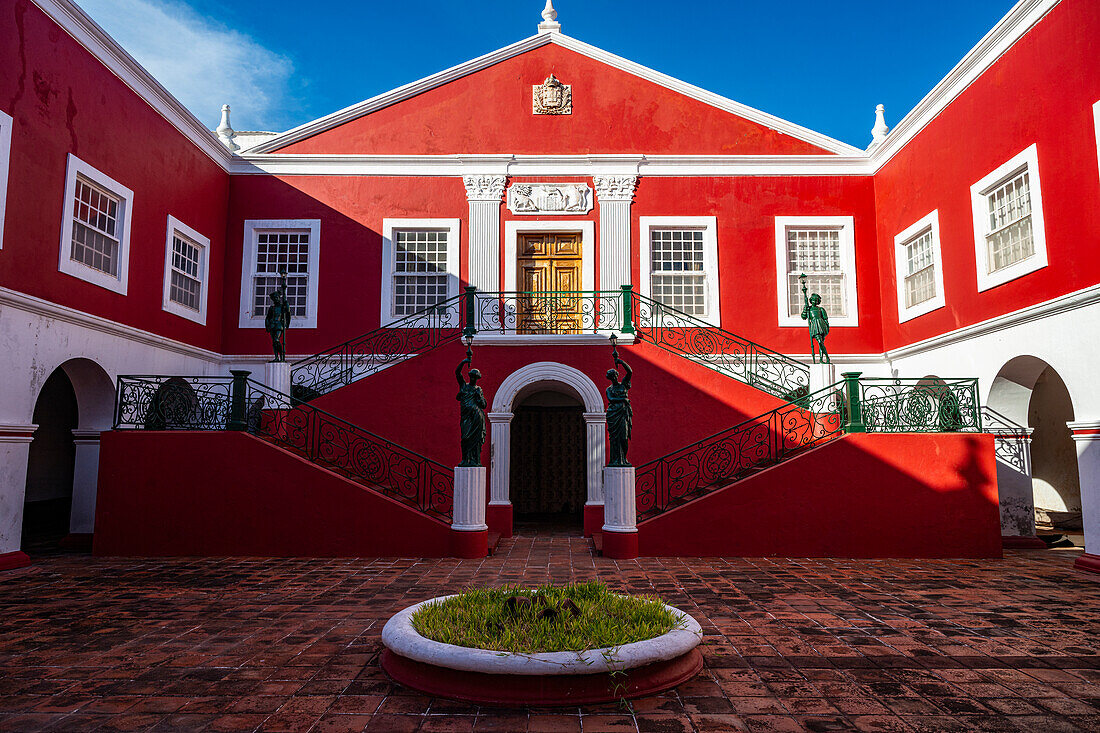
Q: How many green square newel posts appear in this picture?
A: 4